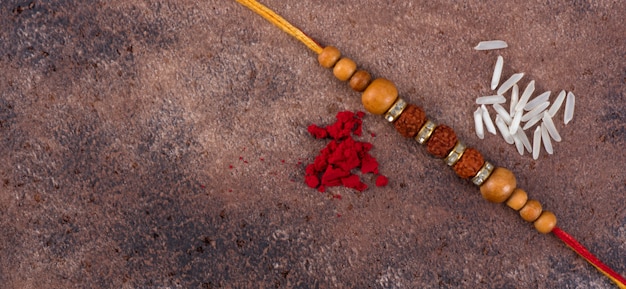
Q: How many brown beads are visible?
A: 11